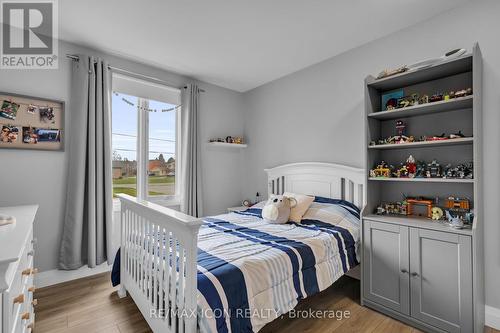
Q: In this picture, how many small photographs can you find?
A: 6